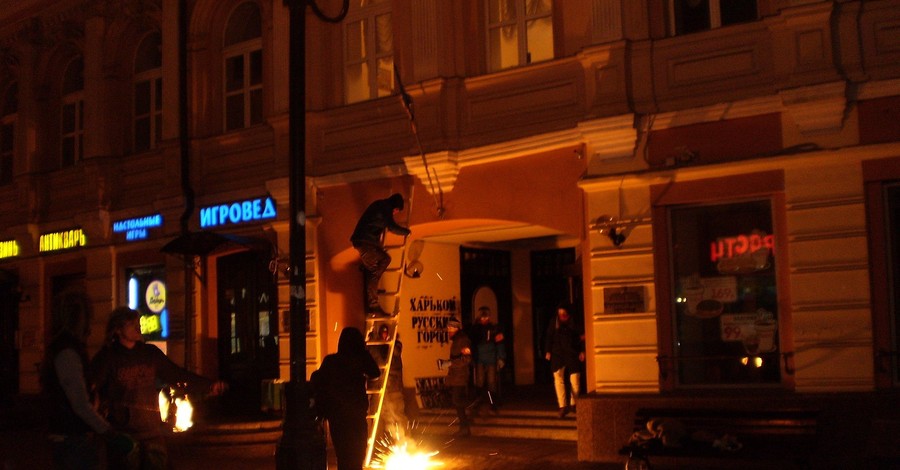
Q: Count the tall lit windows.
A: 2